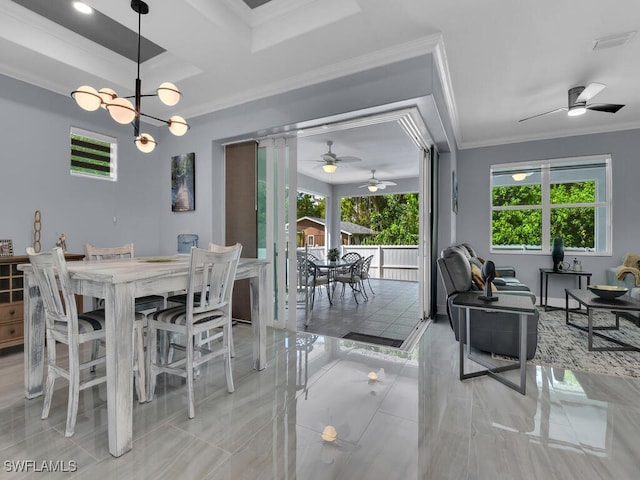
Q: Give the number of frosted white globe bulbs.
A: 6